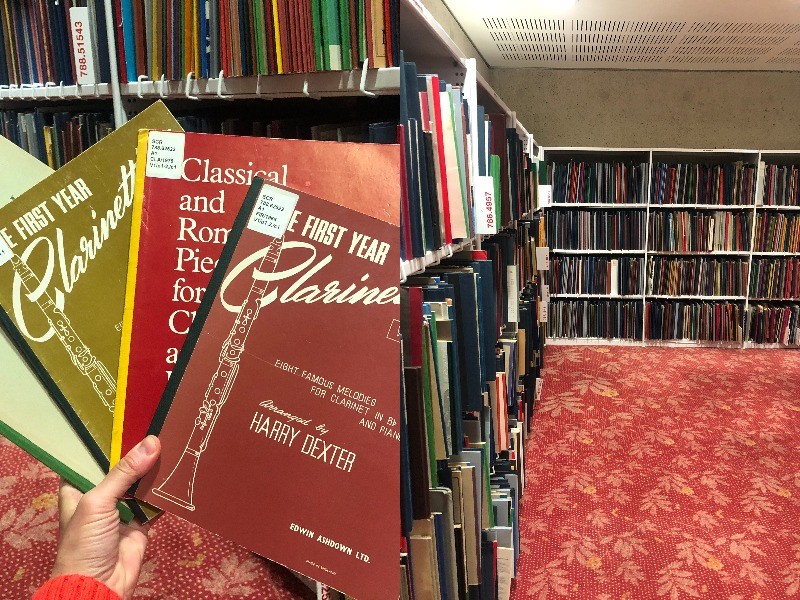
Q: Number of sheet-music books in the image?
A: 4